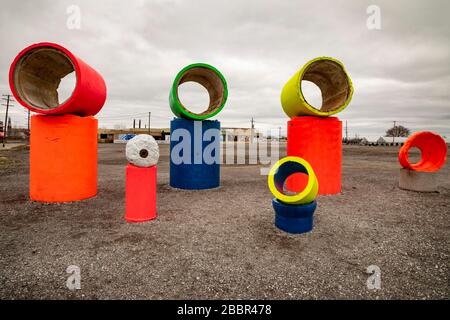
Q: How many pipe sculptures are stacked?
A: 6